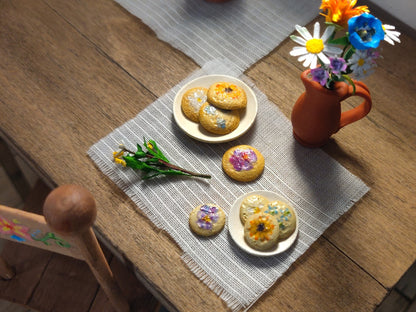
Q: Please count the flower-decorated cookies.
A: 8